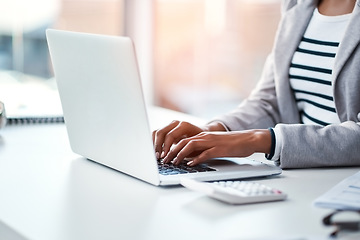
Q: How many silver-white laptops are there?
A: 1